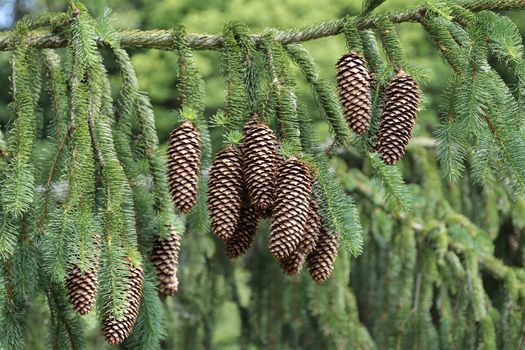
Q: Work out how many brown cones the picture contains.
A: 13